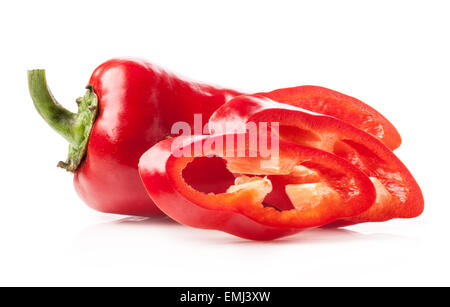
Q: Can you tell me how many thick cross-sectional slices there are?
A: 3